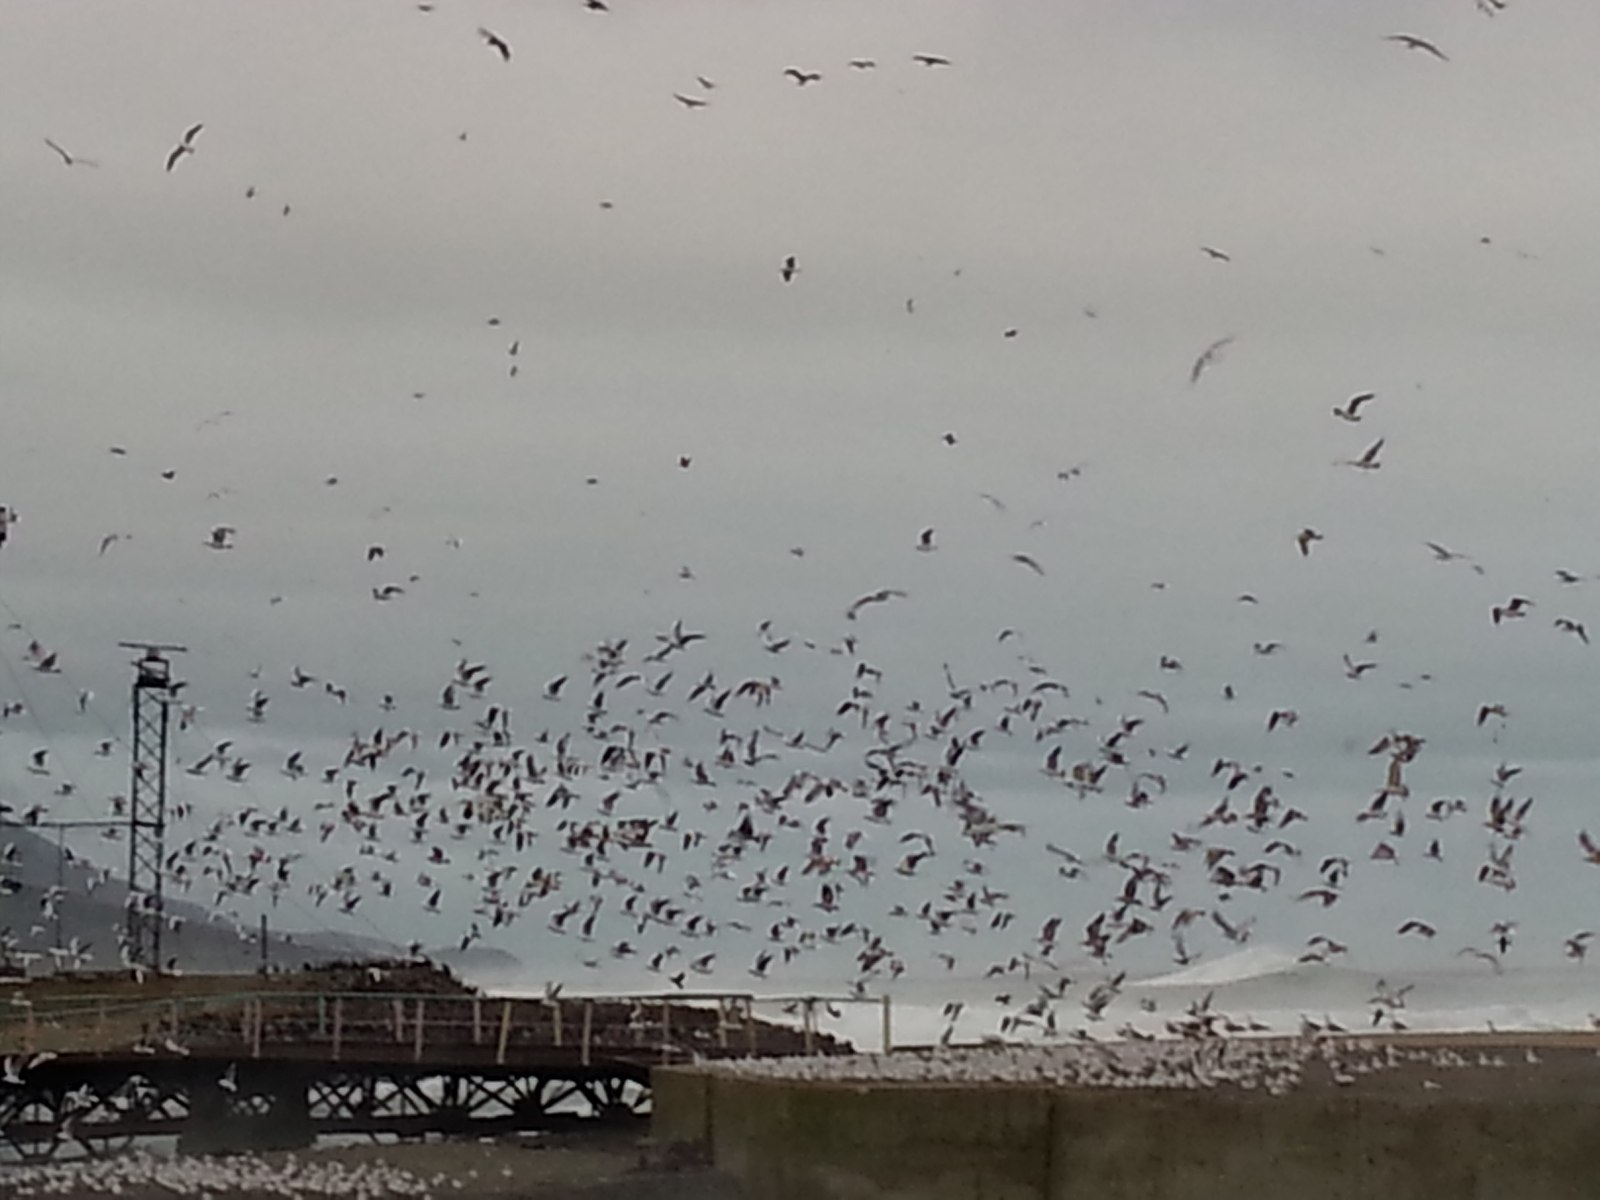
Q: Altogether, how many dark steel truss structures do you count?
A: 2